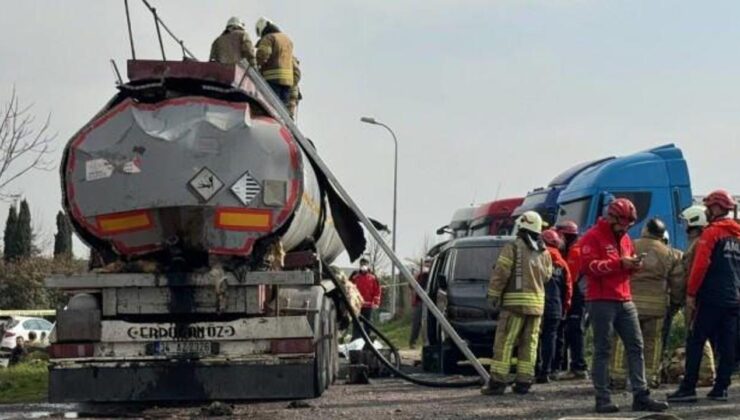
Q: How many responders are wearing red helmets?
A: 4